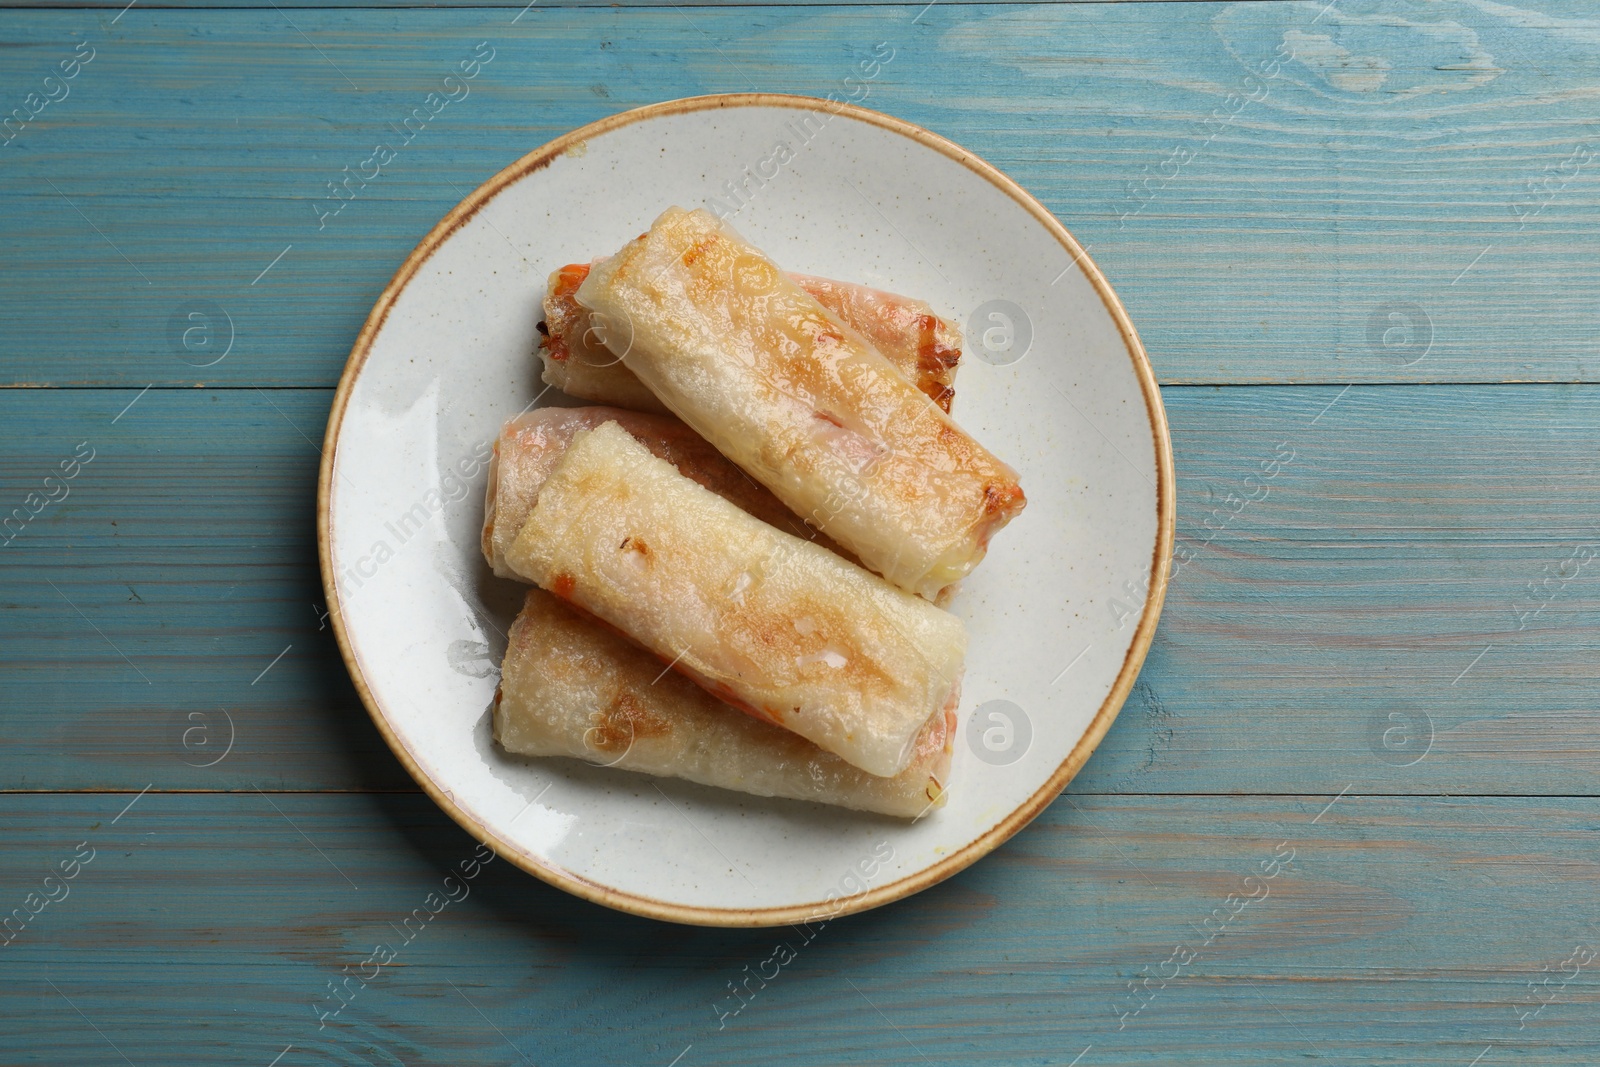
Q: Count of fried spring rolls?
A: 5